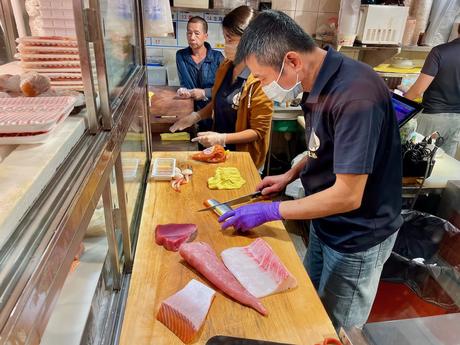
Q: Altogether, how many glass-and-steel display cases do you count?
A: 1